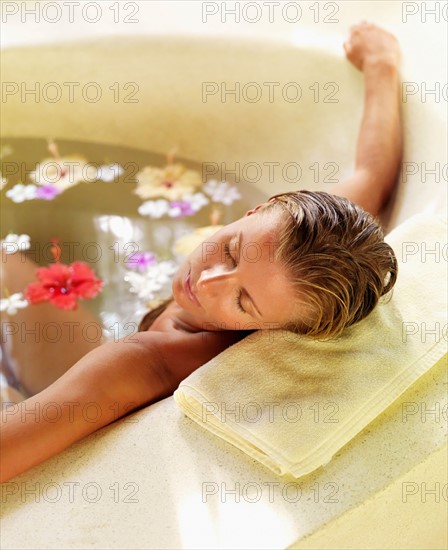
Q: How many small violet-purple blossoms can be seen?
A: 3